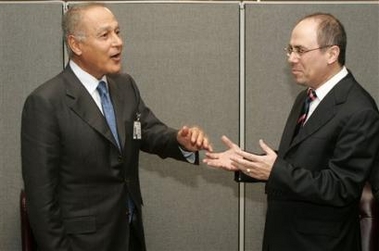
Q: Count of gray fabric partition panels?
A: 3